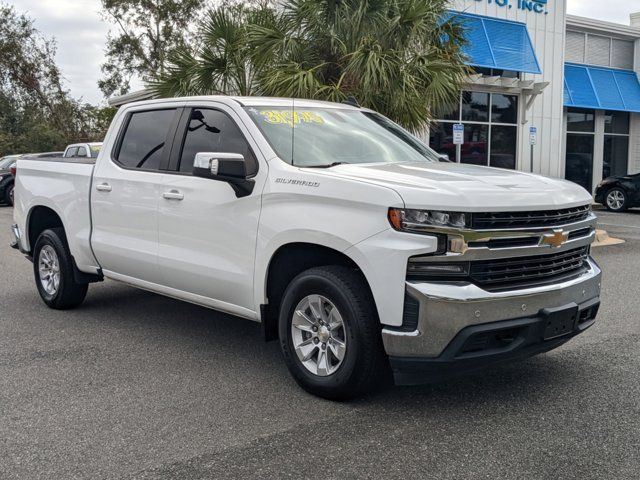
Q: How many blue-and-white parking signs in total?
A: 2